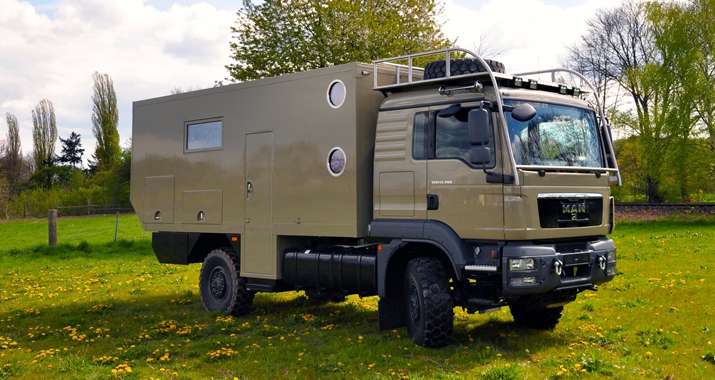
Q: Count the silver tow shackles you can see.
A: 2